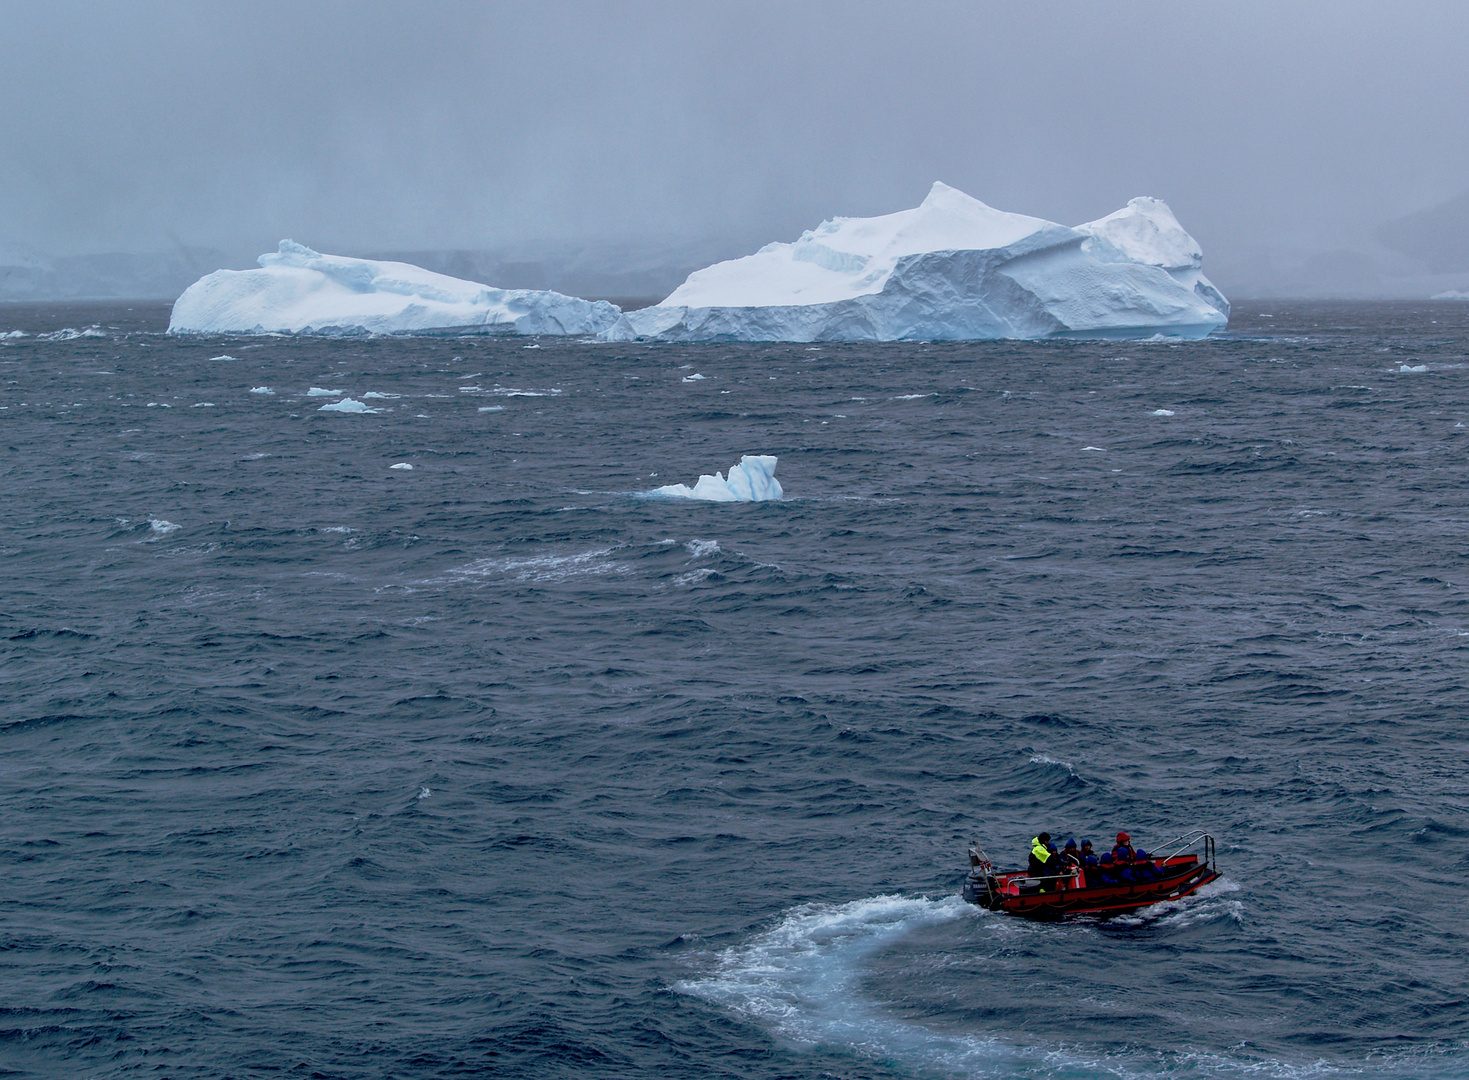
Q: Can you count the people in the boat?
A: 9